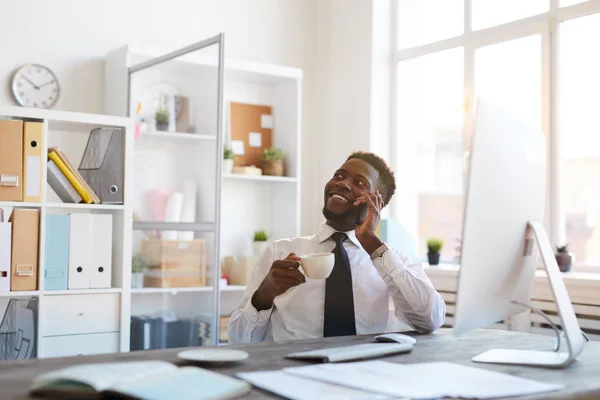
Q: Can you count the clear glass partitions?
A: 1